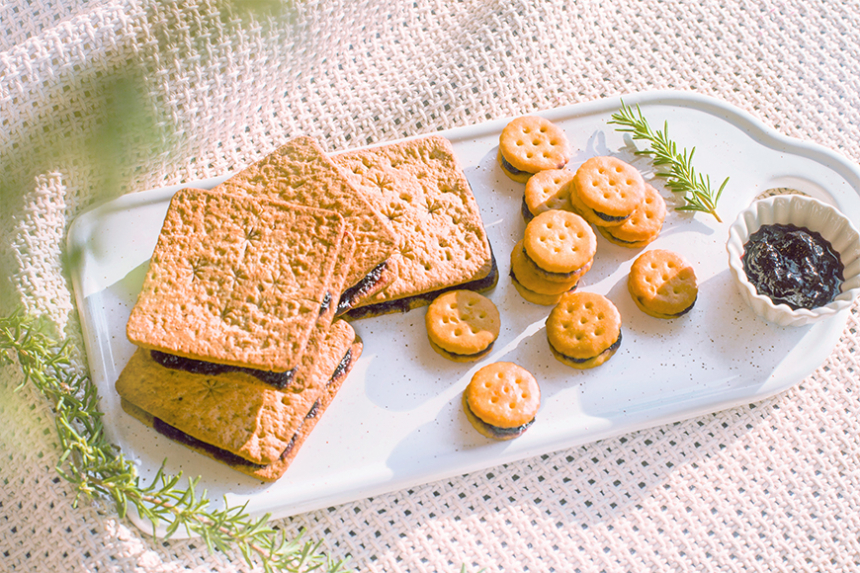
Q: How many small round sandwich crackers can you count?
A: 10